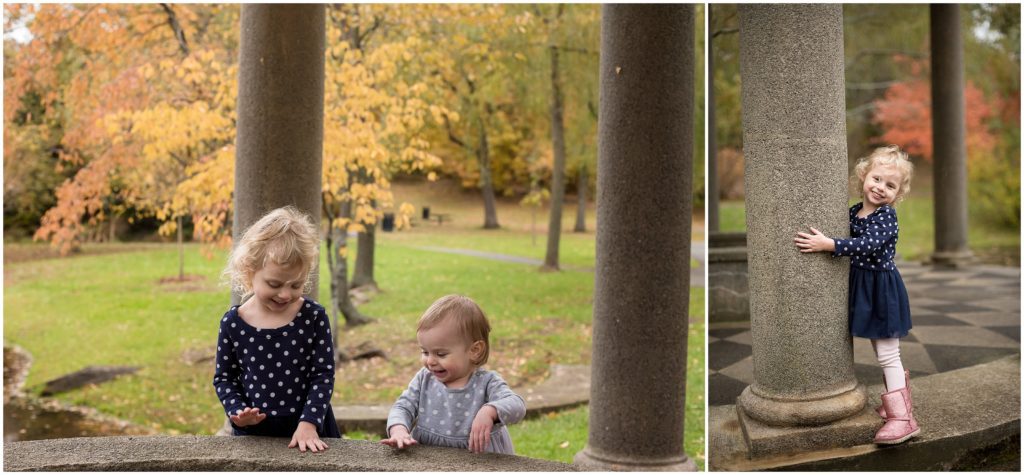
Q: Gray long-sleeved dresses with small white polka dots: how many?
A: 1